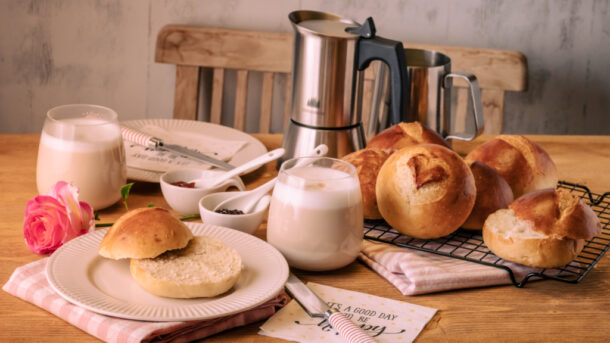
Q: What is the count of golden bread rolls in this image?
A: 7